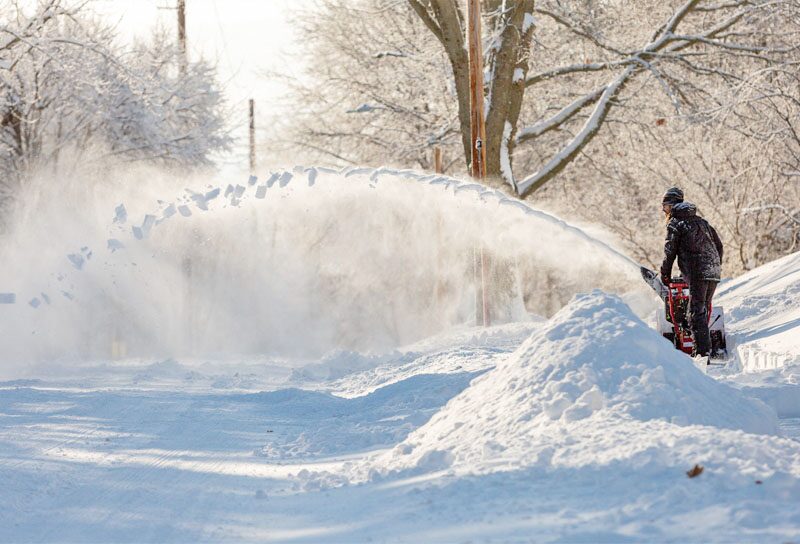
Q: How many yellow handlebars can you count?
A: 0